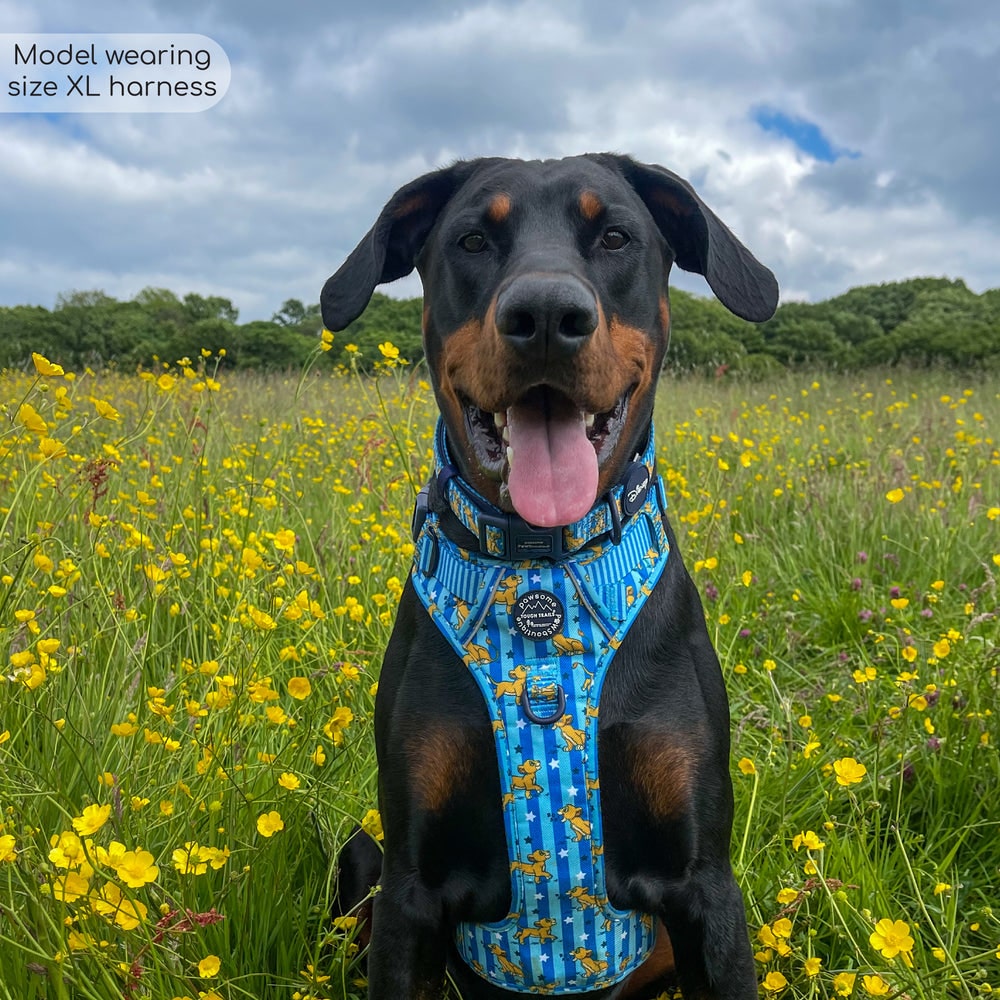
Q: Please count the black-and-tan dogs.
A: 1